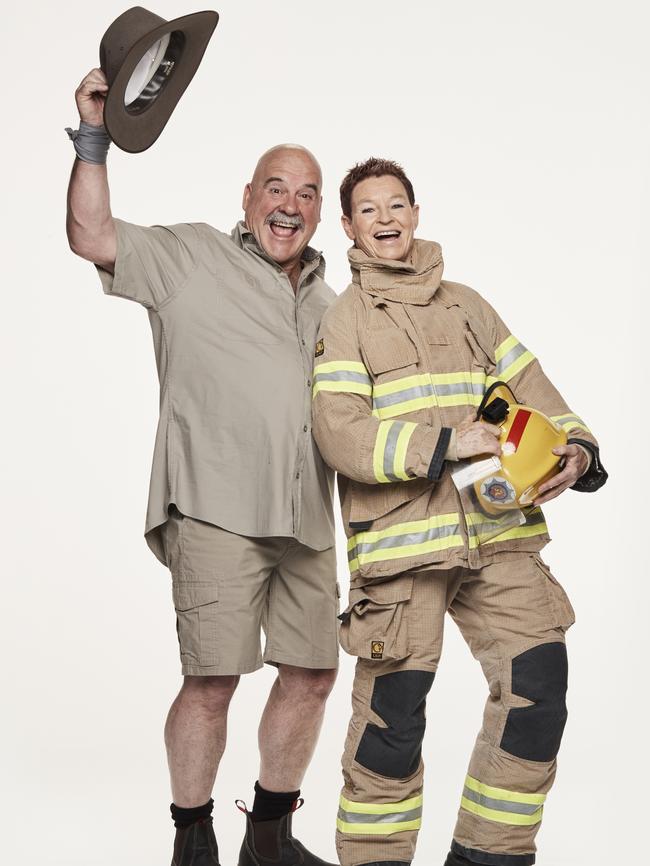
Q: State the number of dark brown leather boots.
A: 2